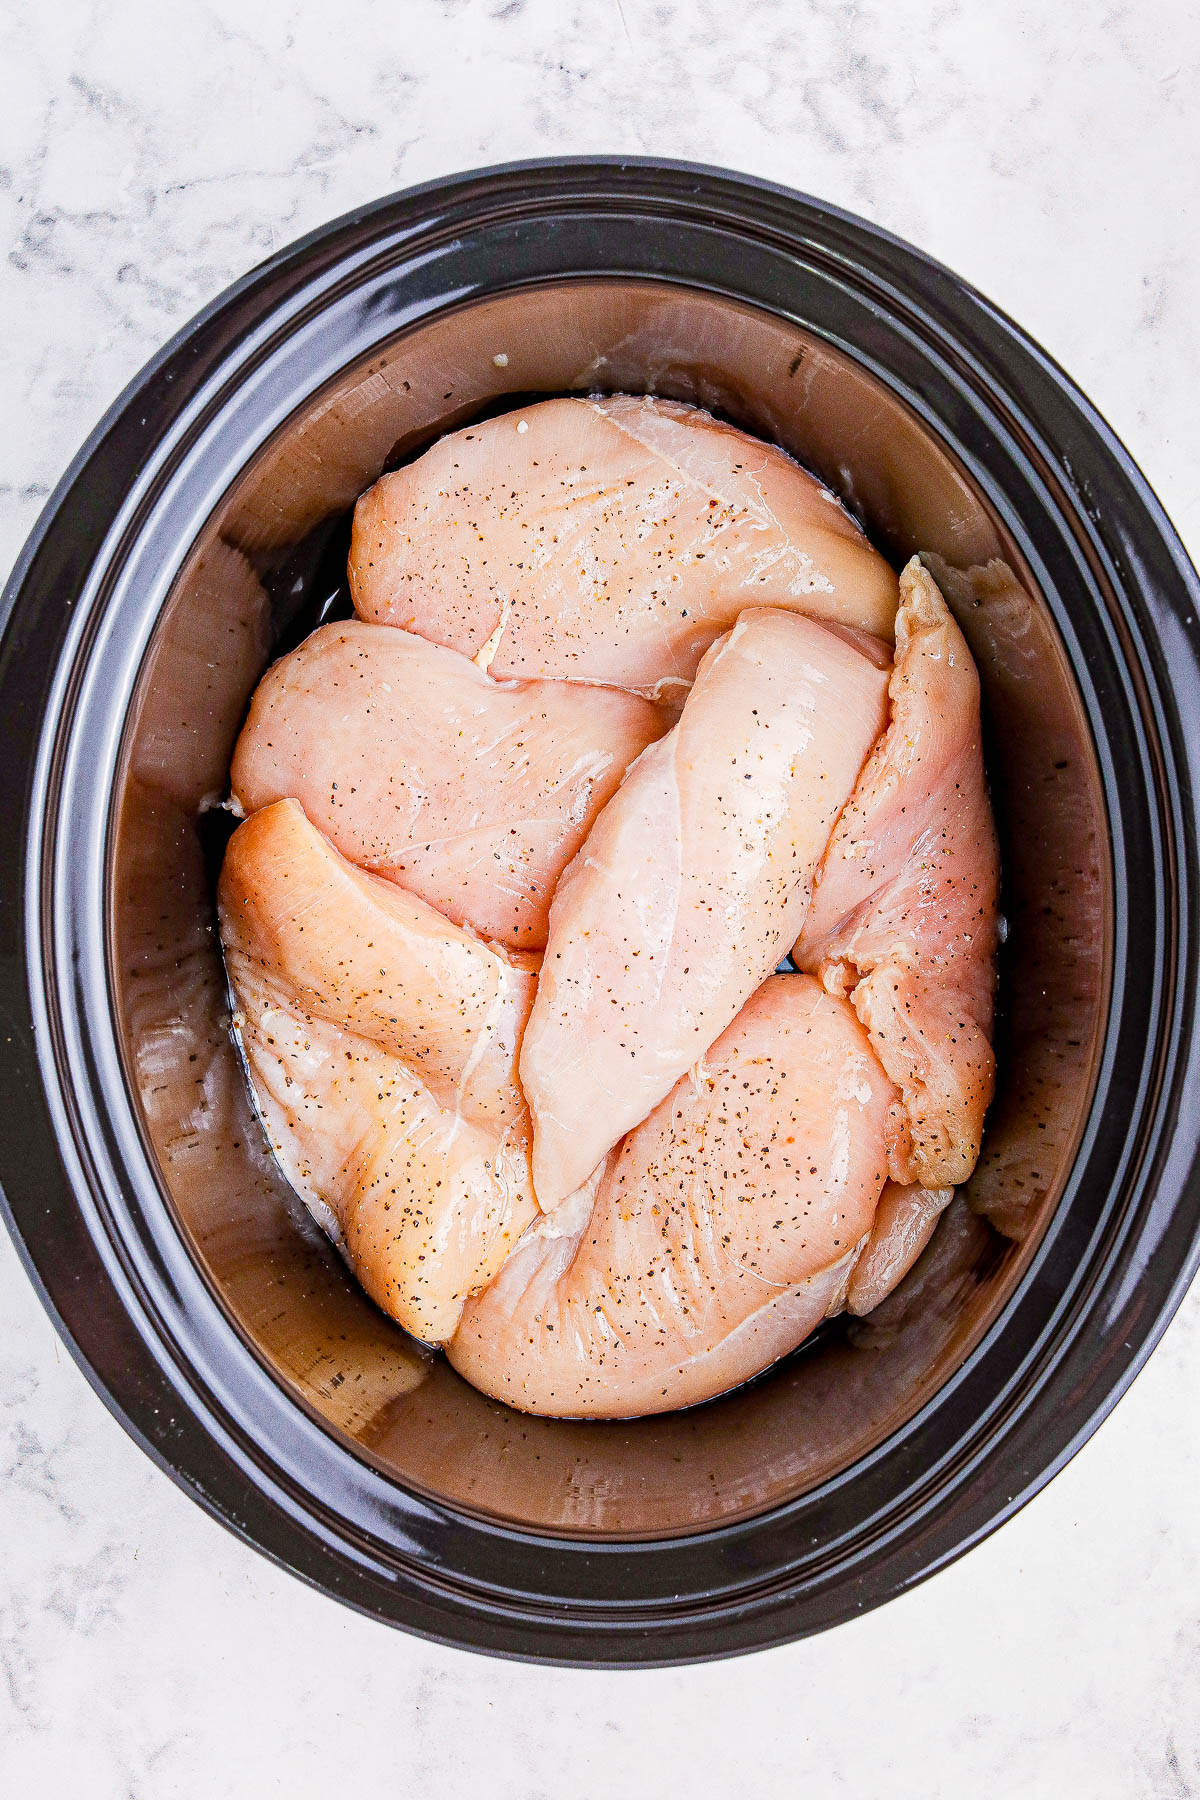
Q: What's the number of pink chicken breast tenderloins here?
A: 6